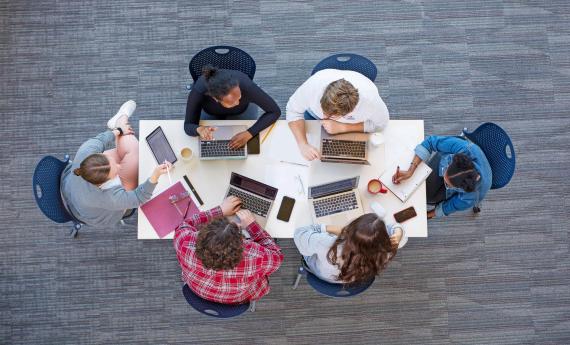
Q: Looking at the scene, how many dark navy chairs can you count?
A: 6